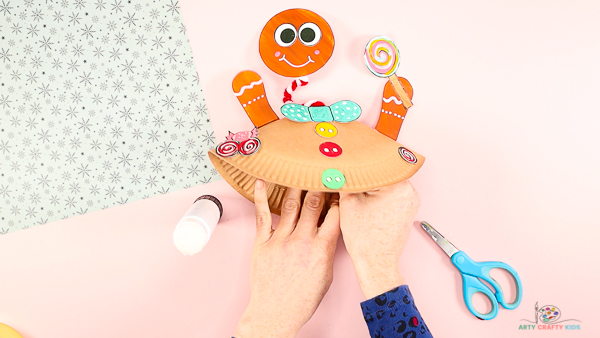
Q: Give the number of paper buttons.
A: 3